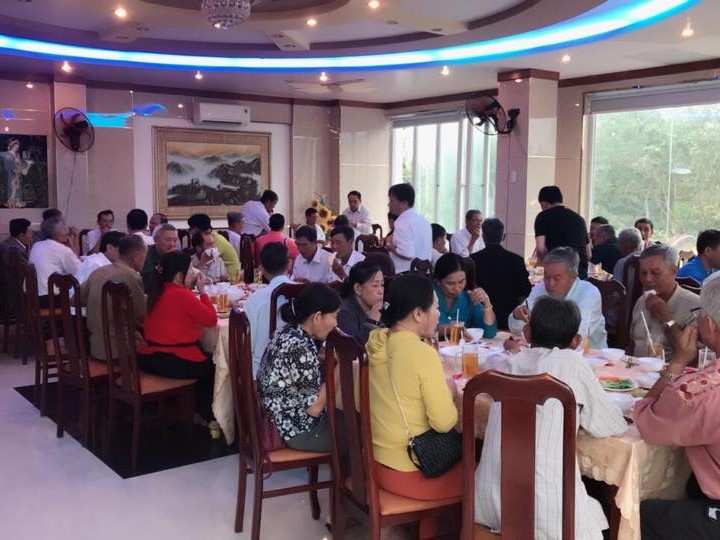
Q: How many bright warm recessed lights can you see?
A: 9